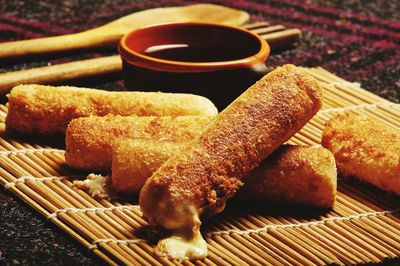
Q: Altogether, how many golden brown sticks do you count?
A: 5